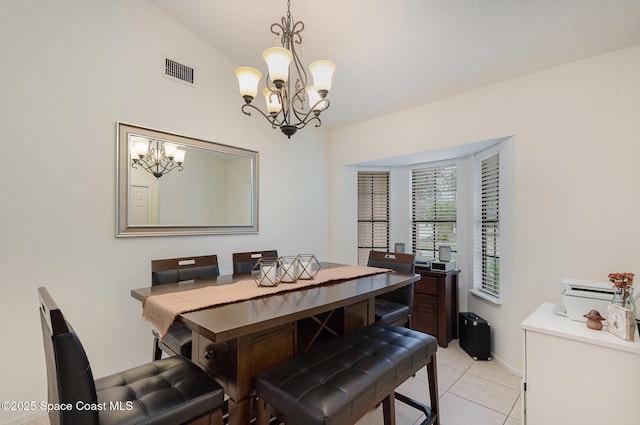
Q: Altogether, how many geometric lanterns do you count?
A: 3